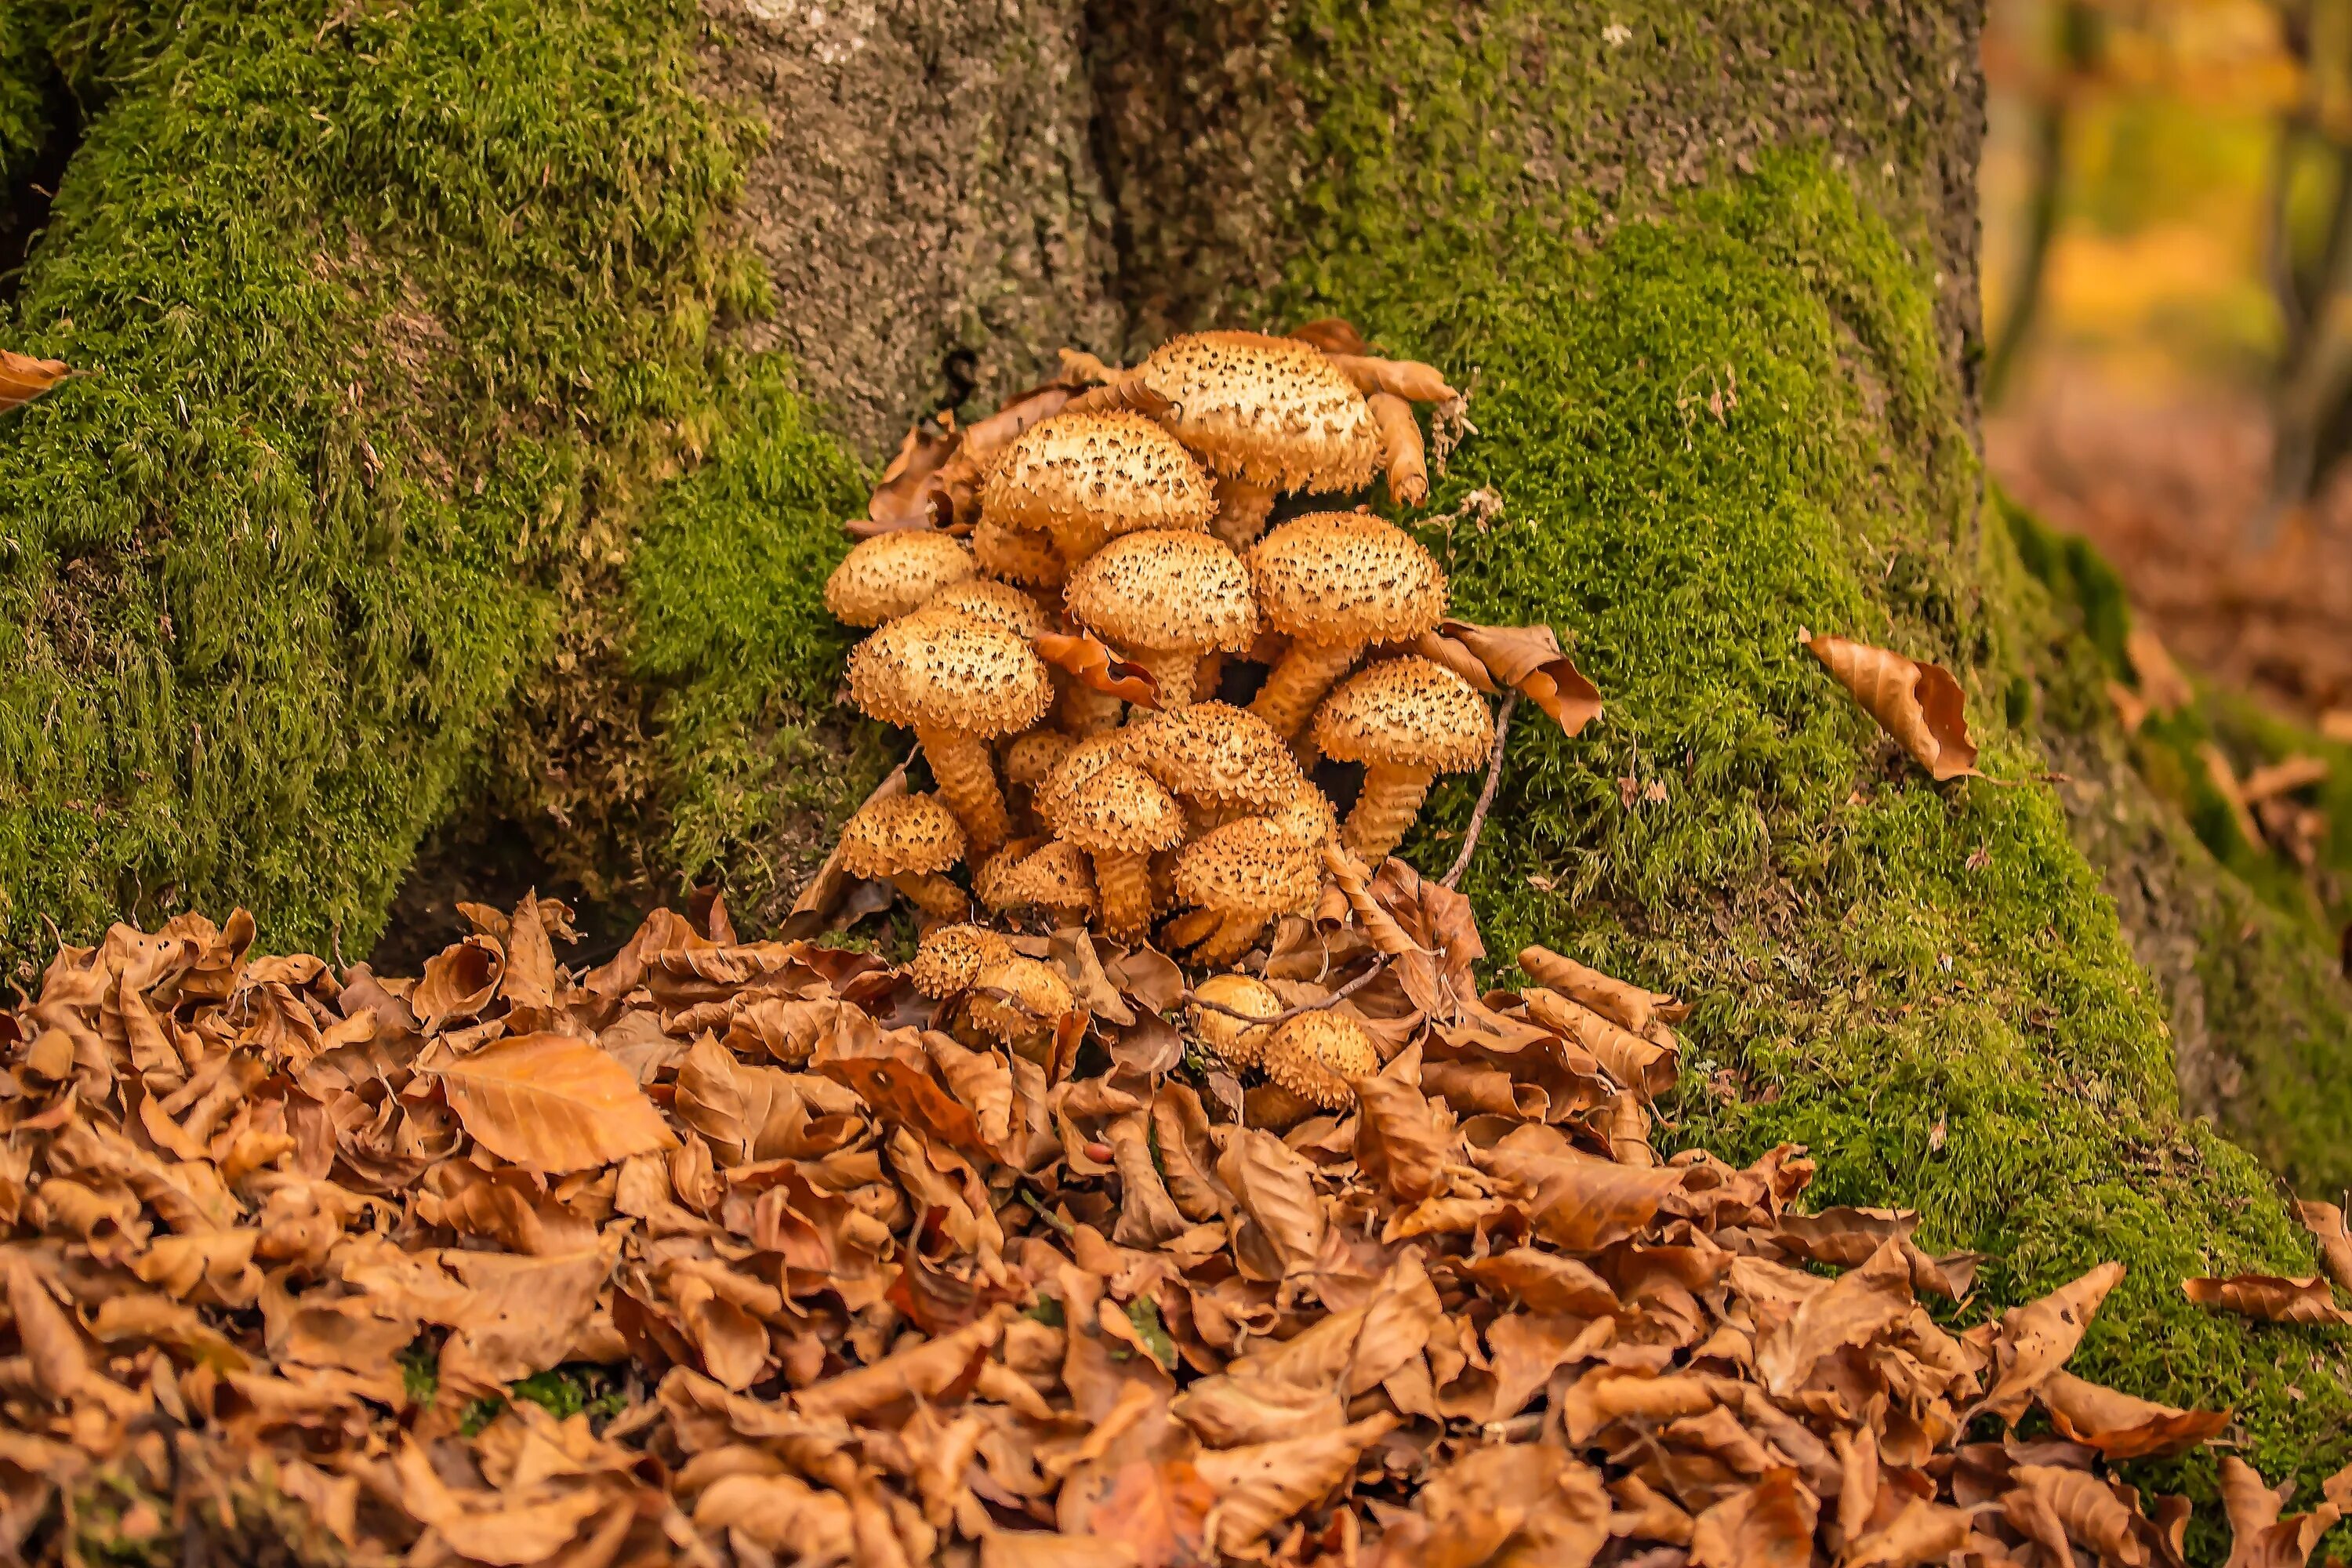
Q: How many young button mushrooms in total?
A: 4